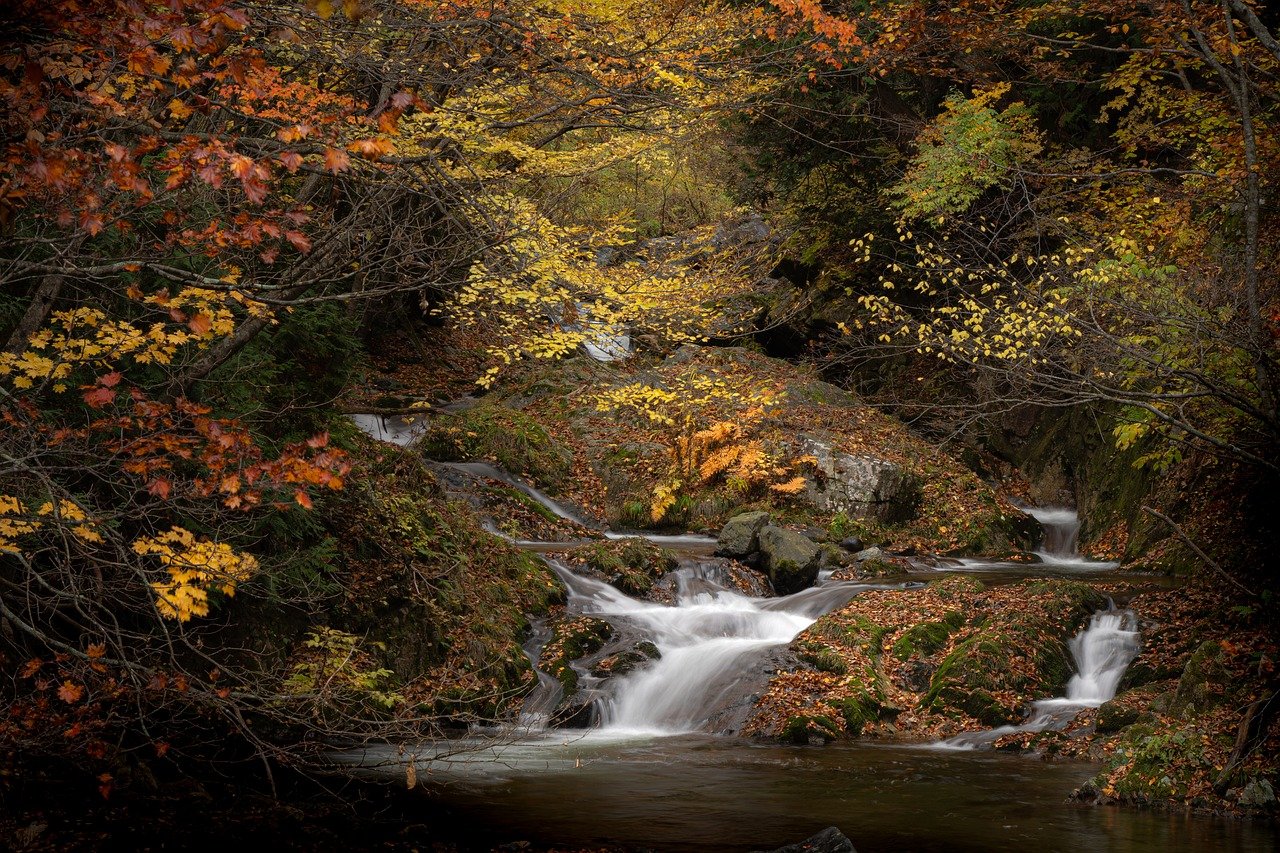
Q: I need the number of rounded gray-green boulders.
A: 2